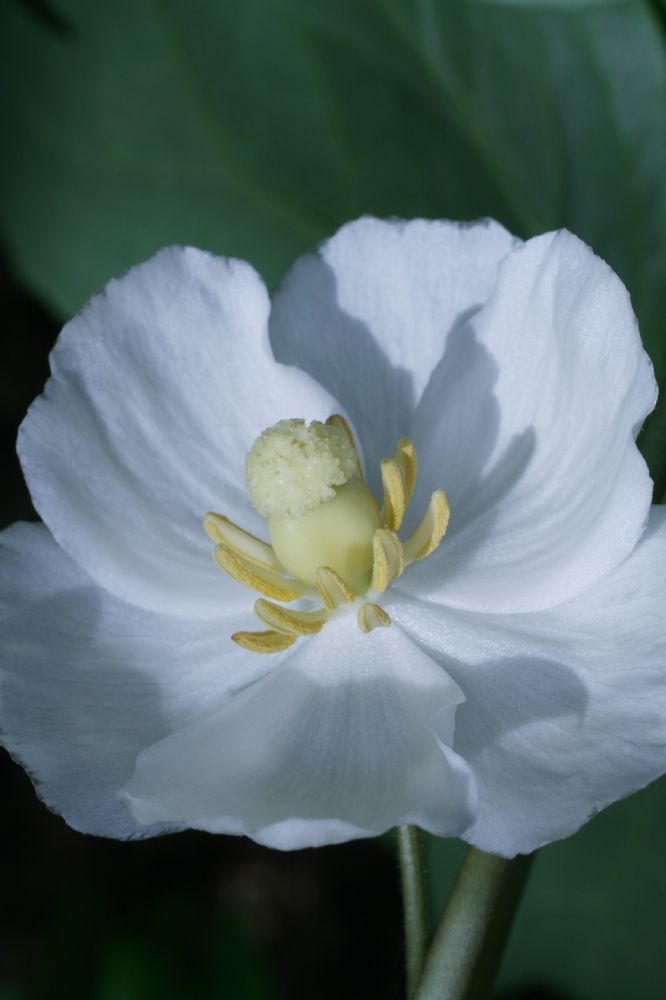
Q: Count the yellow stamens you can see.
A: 11